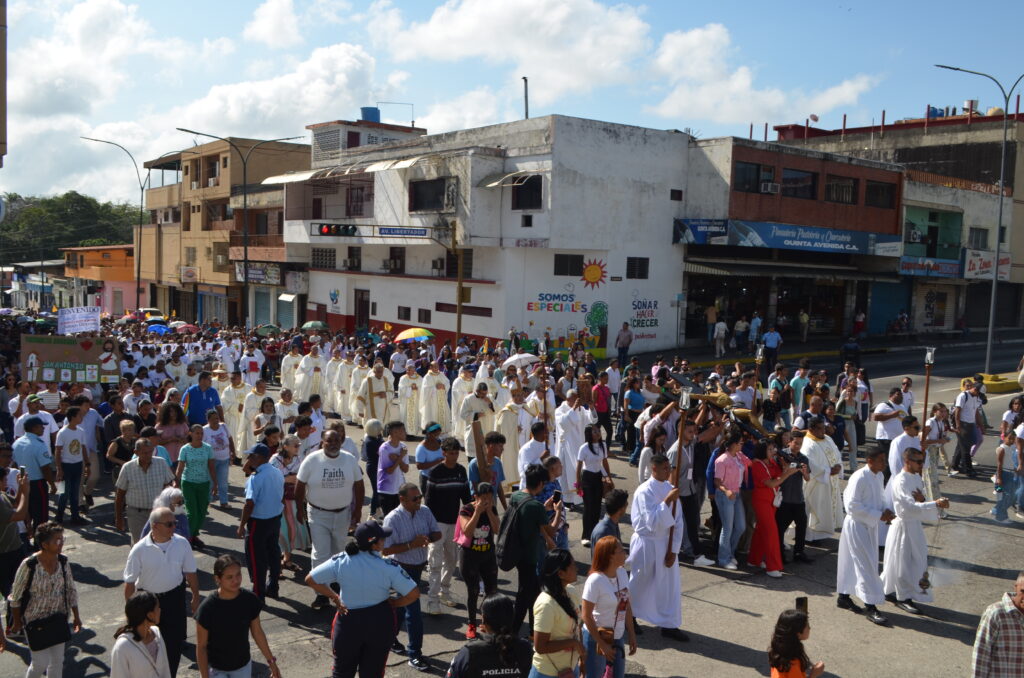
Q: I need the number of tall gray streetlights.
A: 3